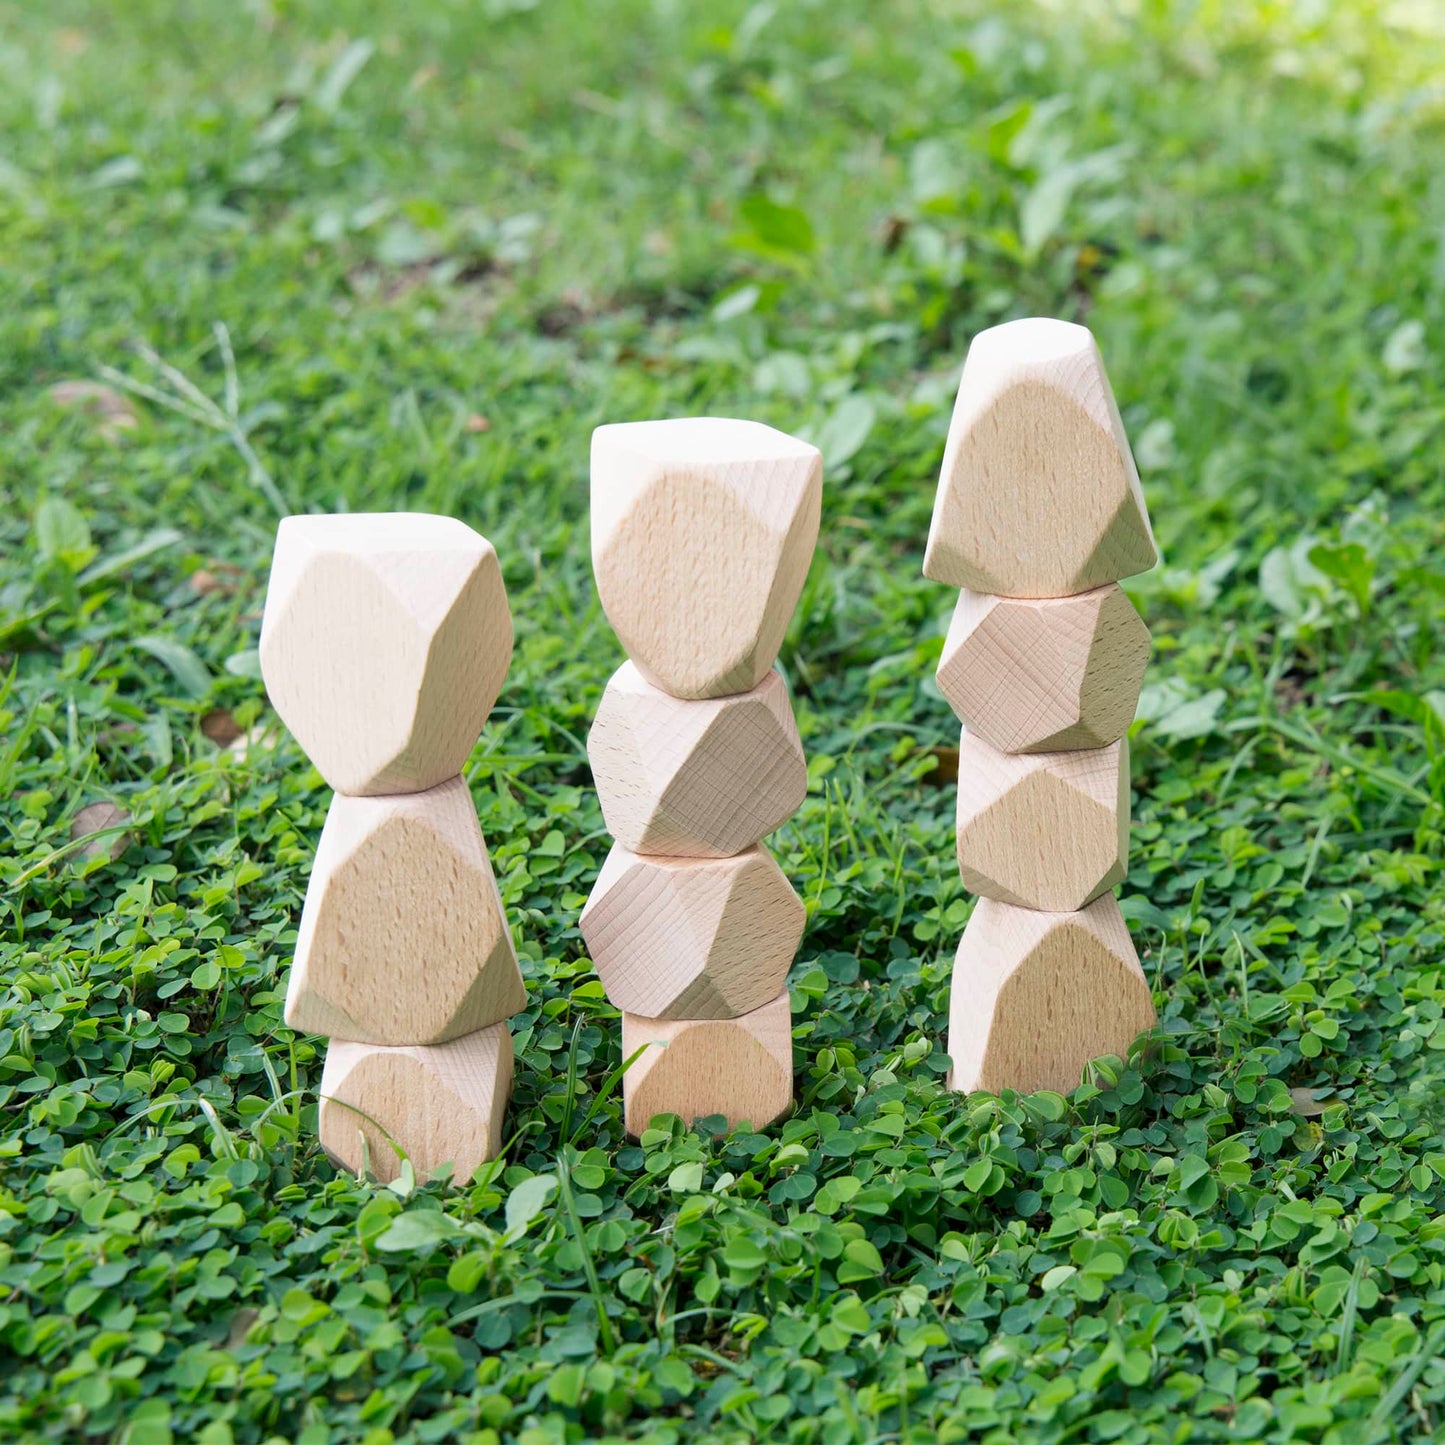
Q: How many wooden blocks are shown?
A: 11